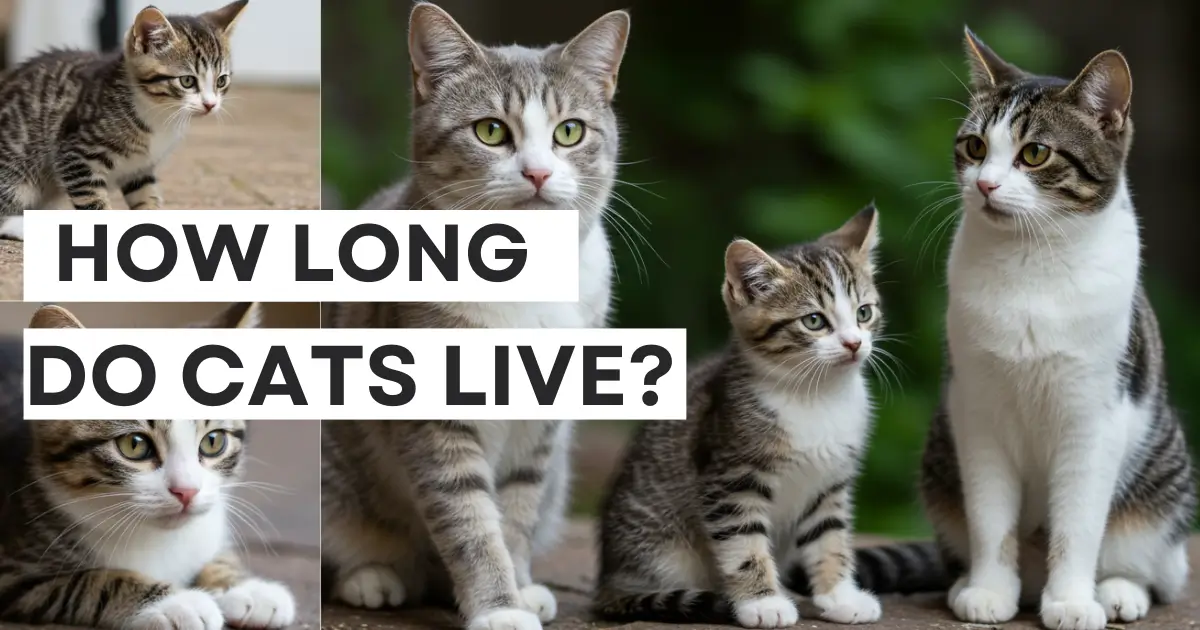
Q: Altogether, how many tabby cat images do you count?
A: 5